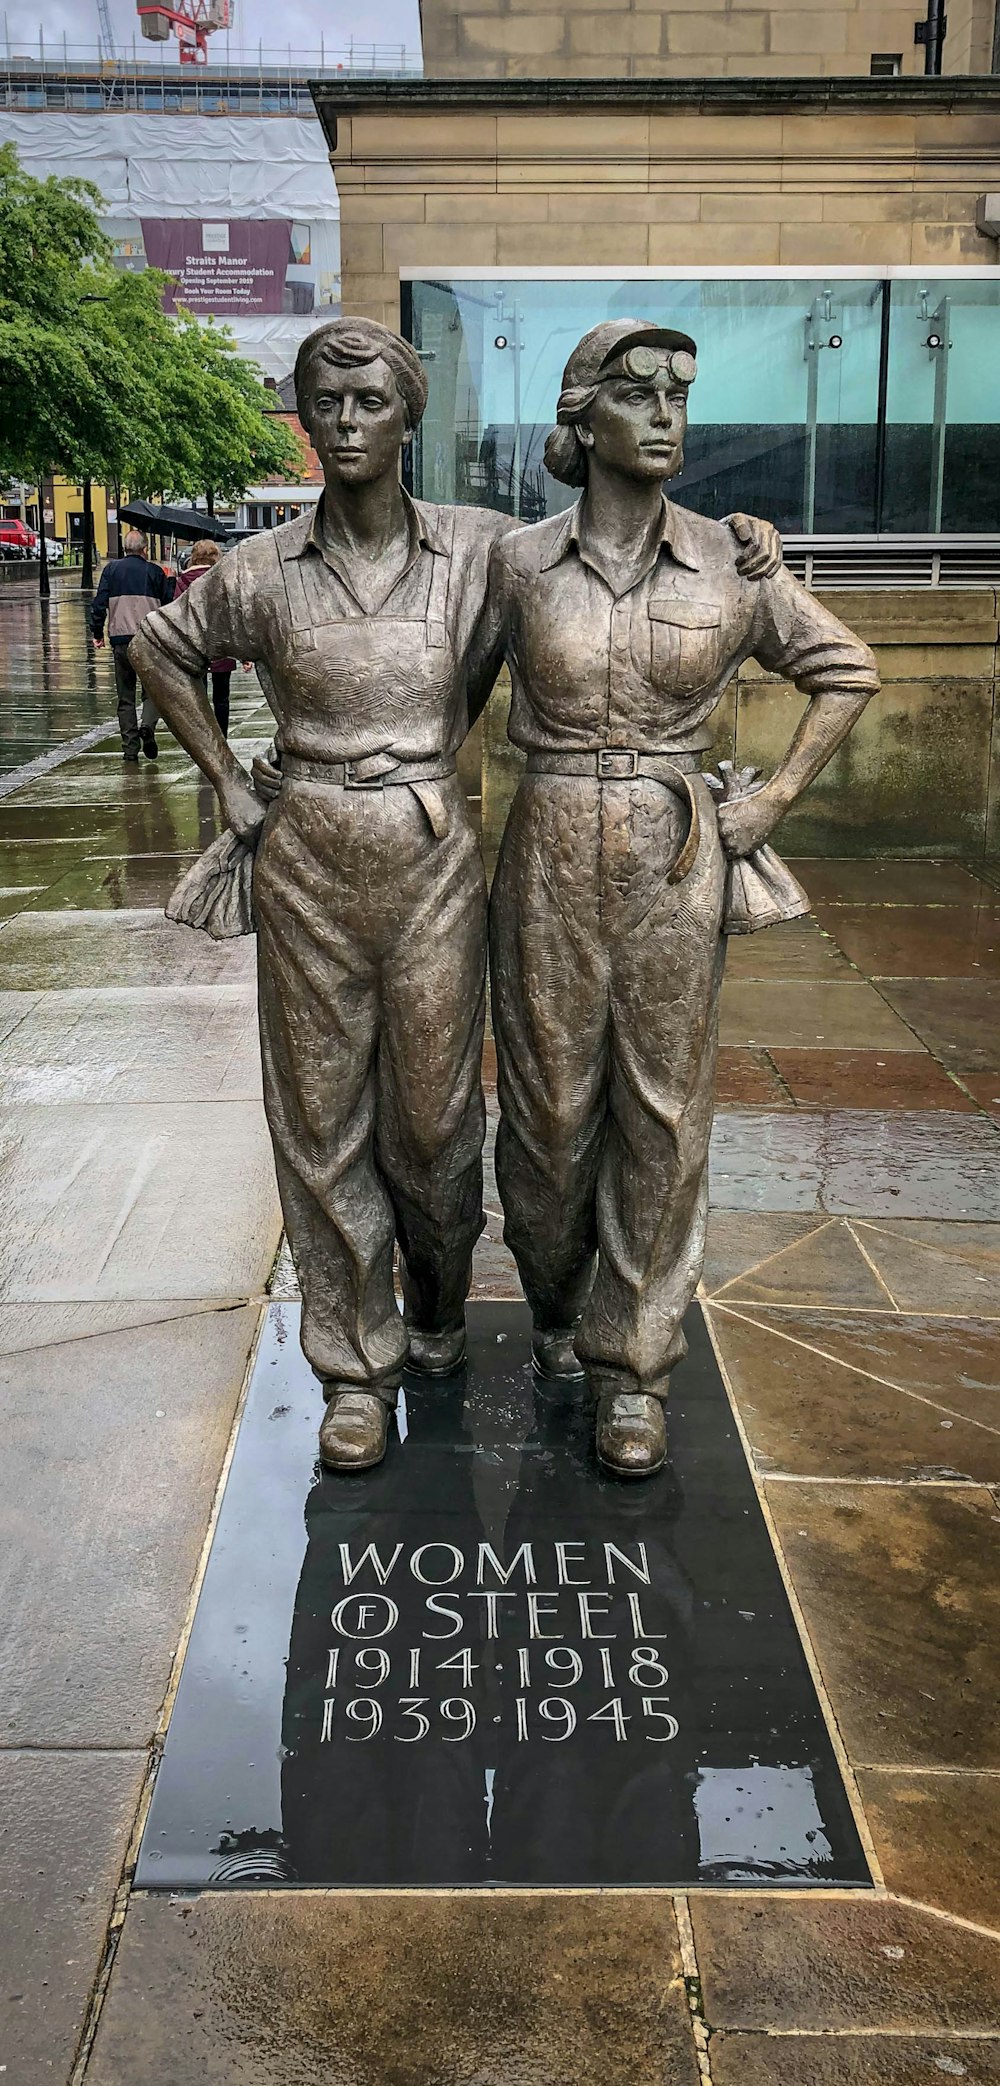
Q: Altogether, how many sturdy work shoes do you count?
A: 4